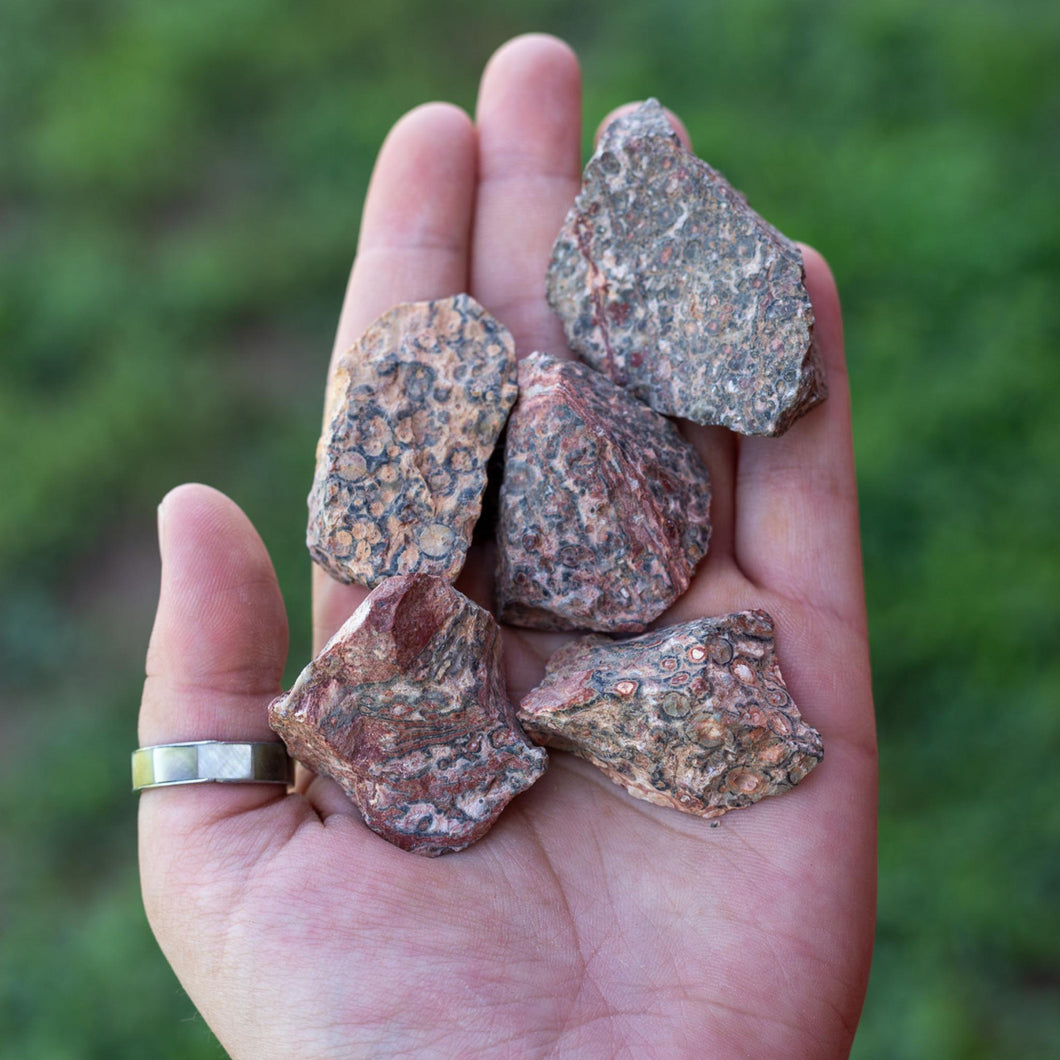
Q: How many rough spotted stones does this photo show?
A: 5